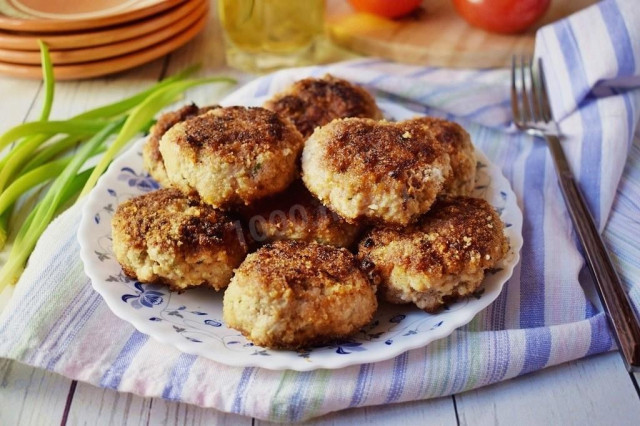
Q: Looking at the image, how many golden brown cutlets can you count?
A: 9